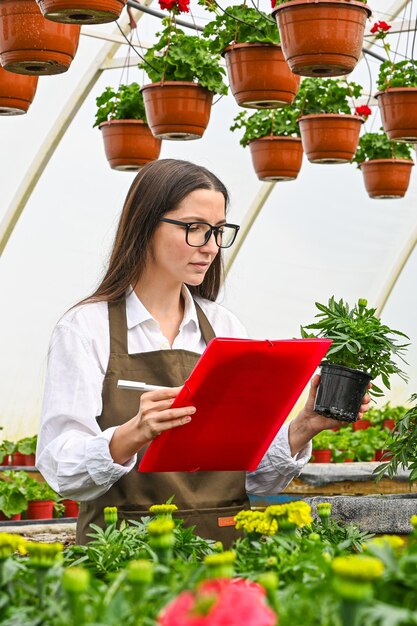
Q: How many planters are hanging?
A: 11